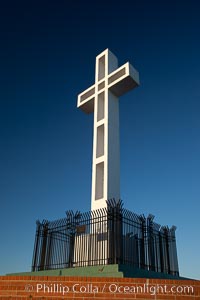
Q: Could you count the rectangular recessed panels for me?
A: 7